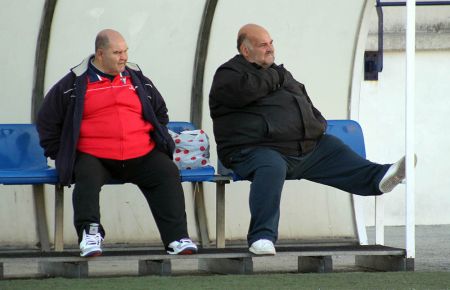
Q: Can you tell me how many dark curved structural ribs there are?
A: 2